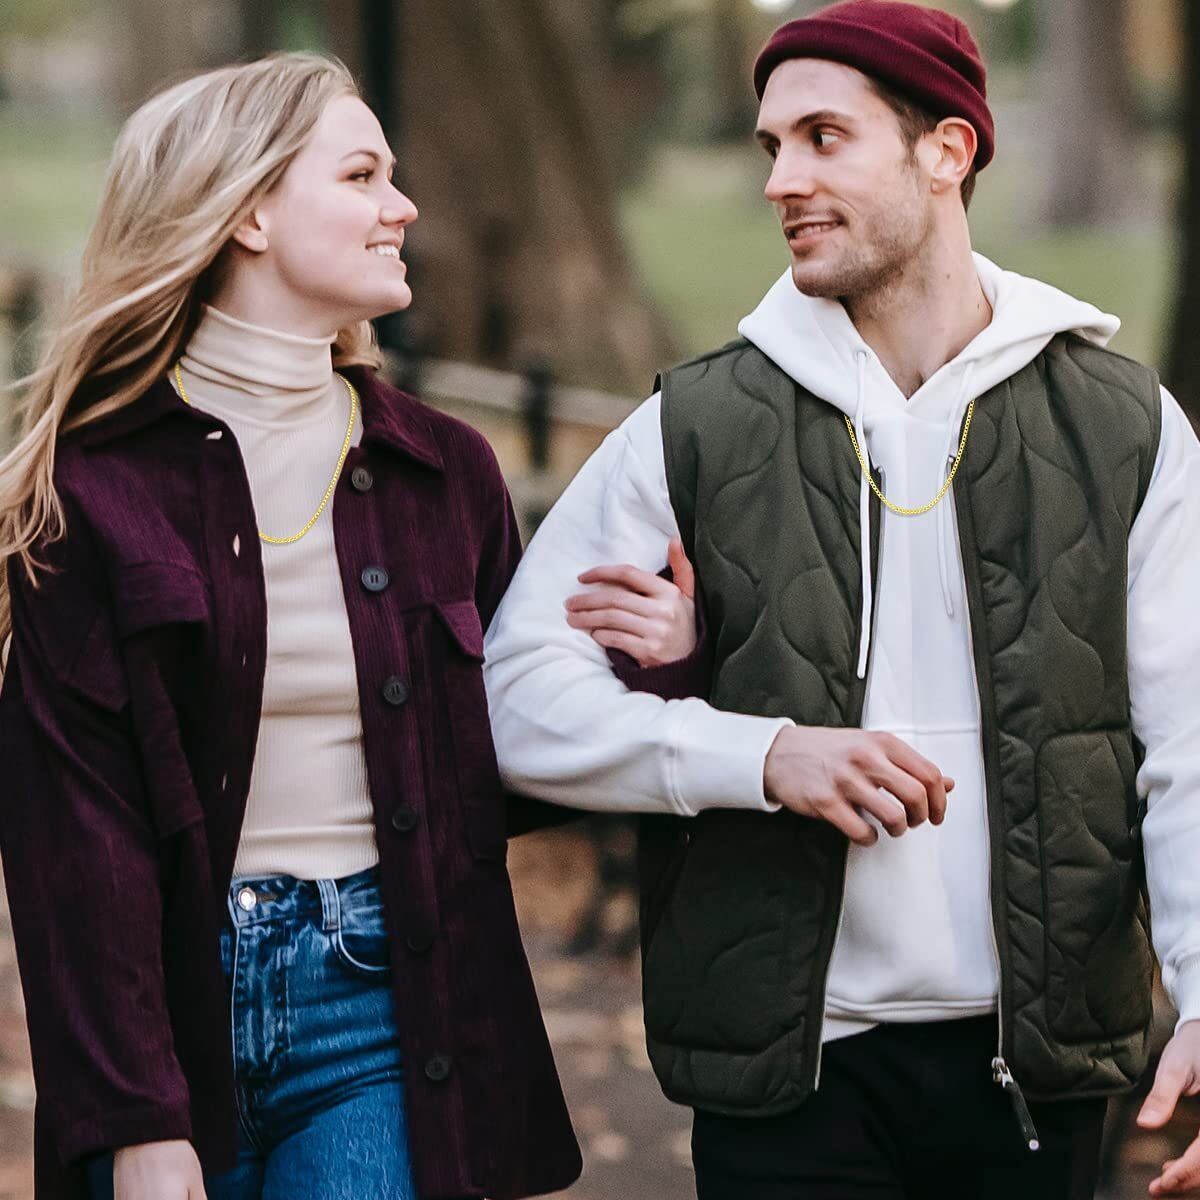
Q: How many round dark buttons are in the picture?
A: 6